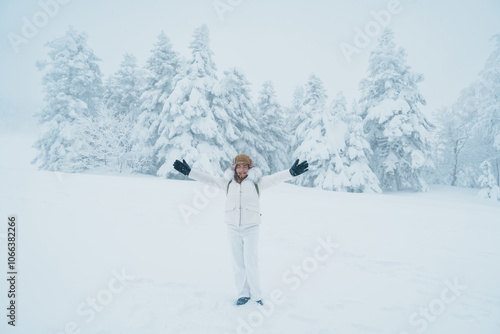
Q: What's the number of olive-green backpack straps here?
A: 2